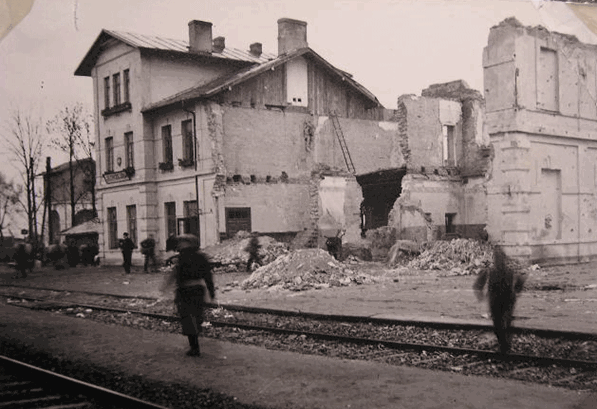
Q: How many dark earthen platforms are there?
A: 1